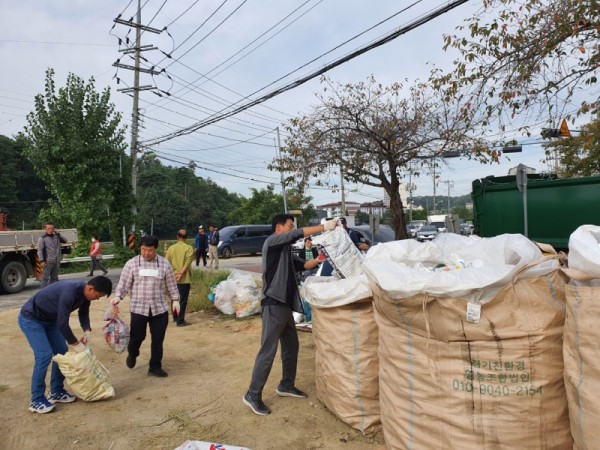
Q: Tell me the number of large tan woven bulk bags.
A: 3